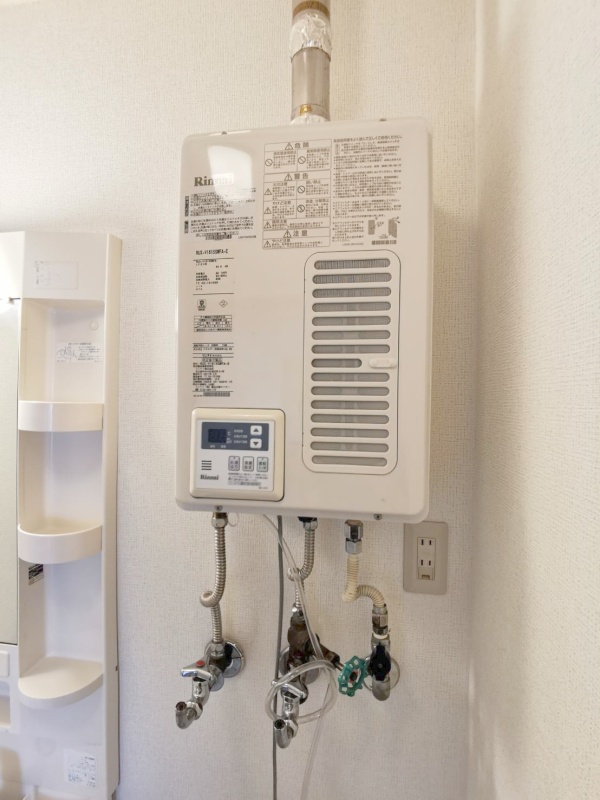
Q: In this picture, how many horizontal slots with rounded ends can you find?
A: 15